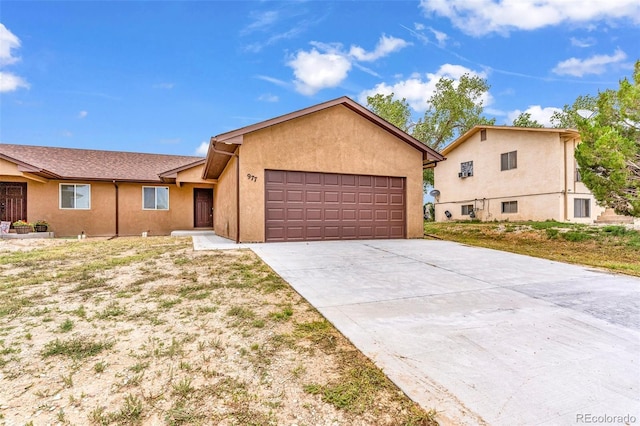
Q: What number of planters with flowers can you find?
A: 2